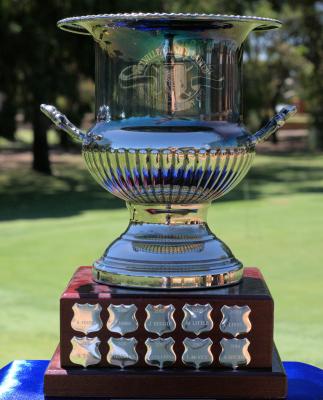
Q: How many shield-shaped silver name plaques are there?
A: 10